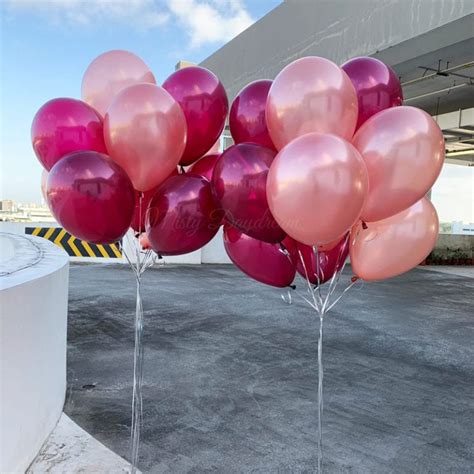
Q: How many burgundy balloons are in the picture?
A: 11